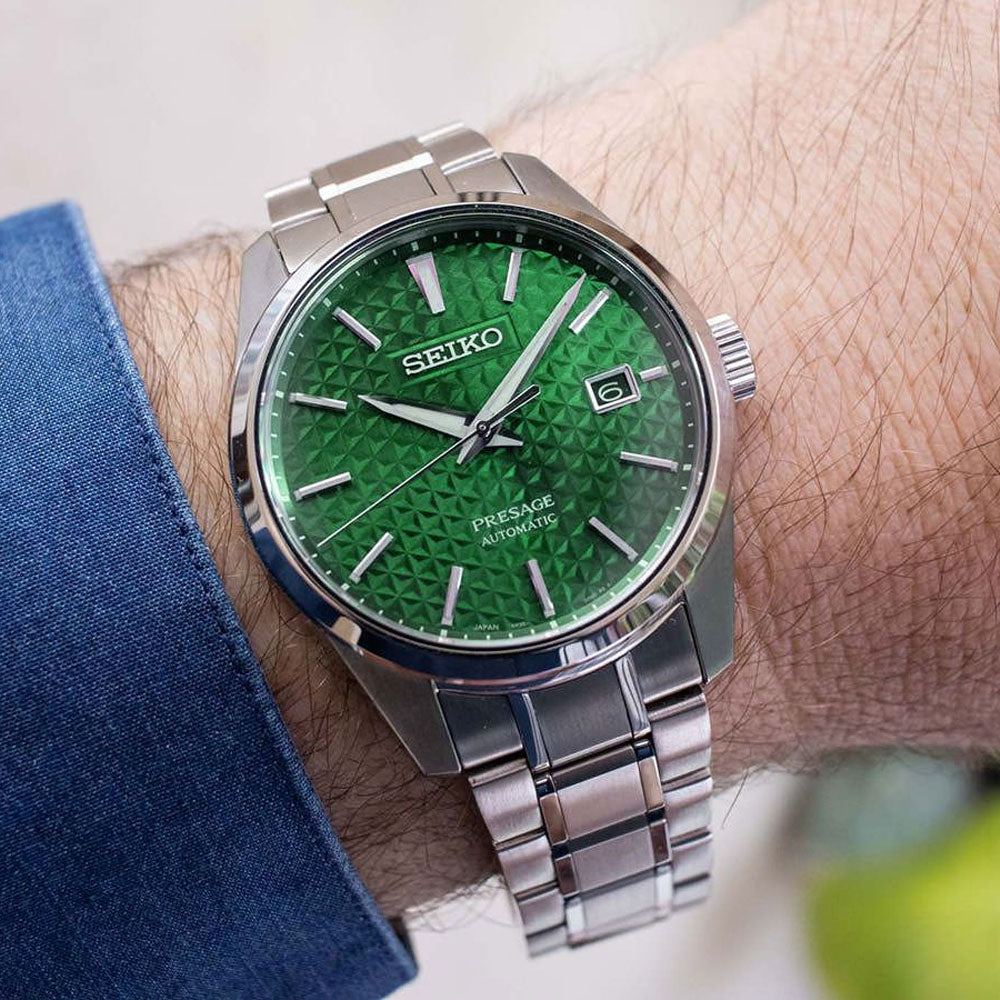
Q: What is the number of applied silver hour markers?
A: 12